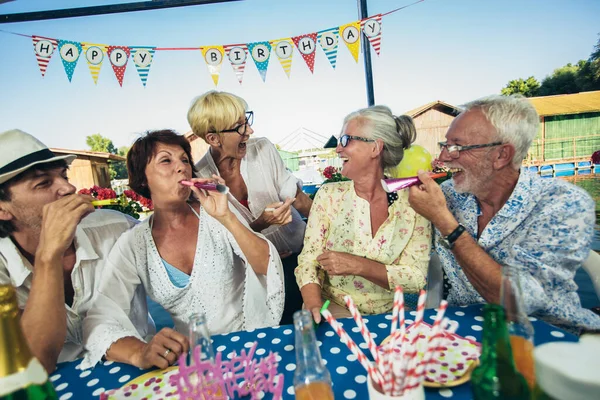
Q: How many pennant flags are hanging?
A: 13